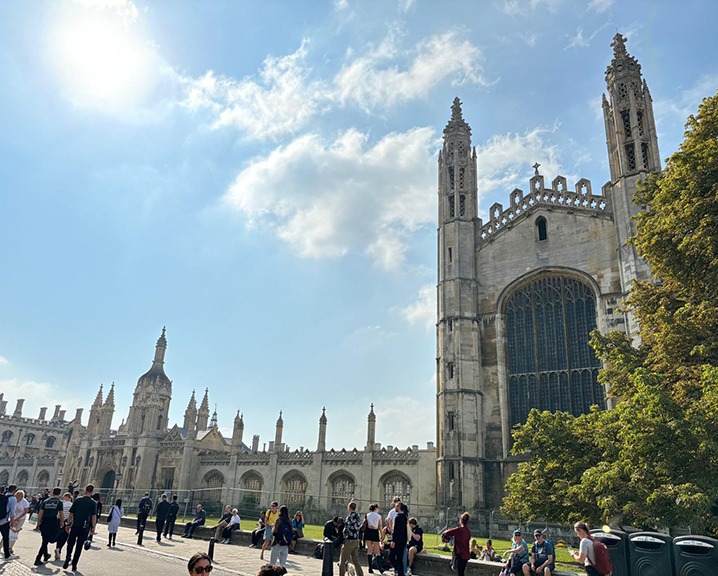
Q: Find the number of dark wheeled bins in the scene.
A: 3